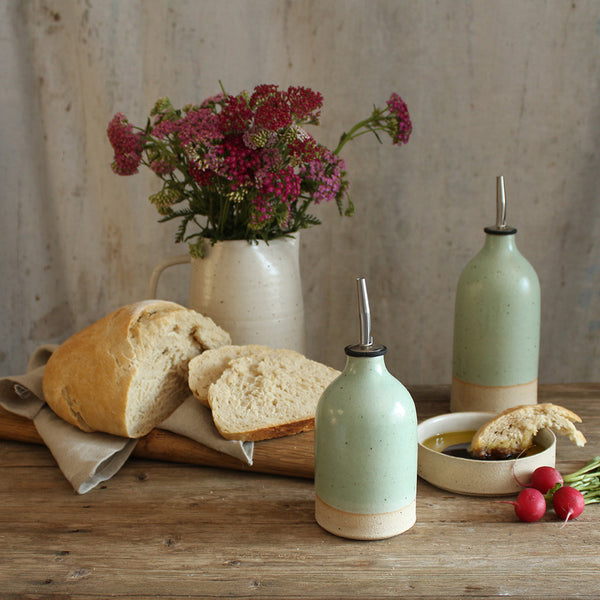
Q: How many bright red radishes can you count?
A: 3